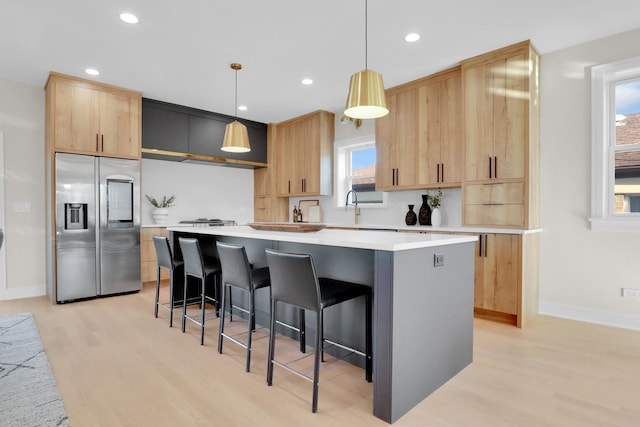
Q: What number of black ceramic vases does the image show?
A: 2